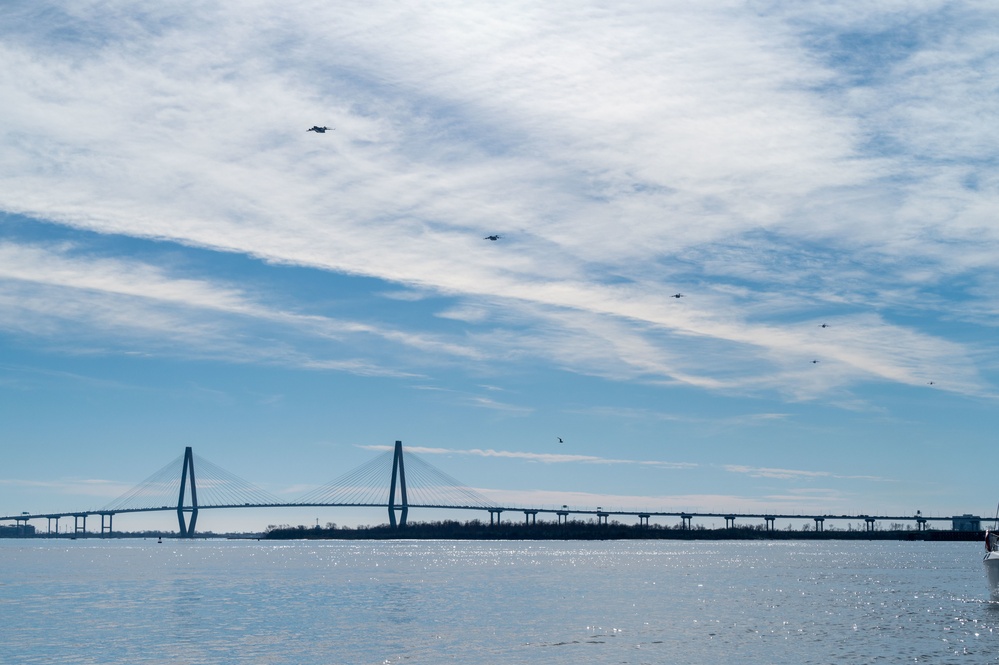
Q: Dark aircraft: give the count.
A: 6